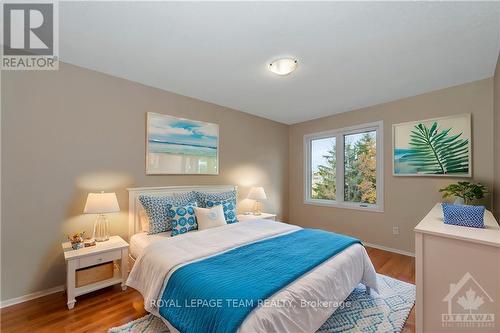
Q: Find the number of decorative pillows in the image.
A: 5